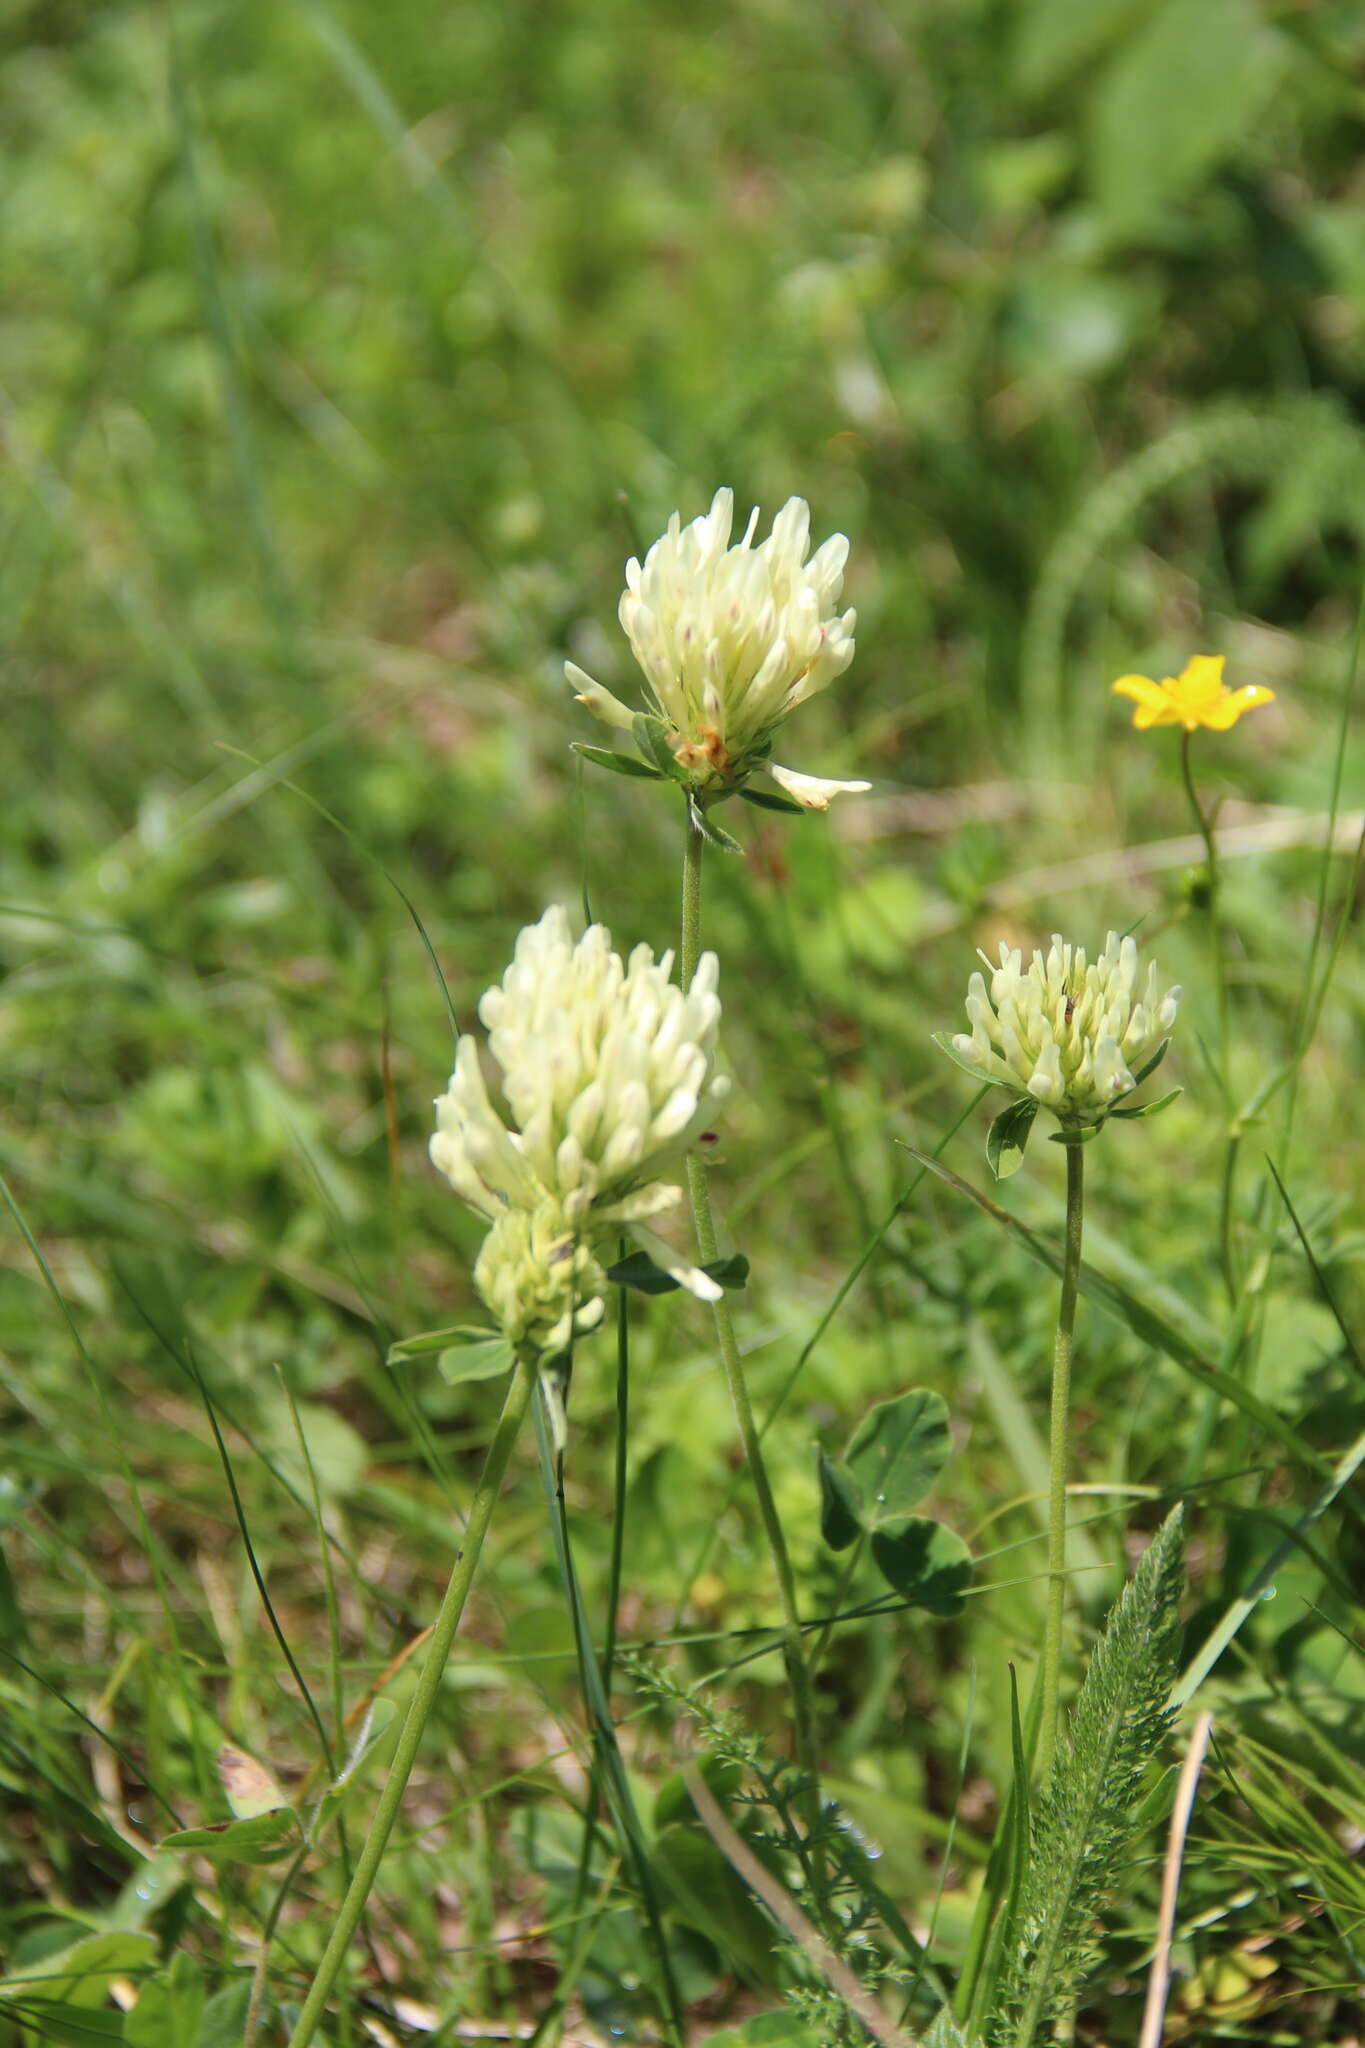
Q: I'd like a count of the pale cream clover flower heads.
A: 3